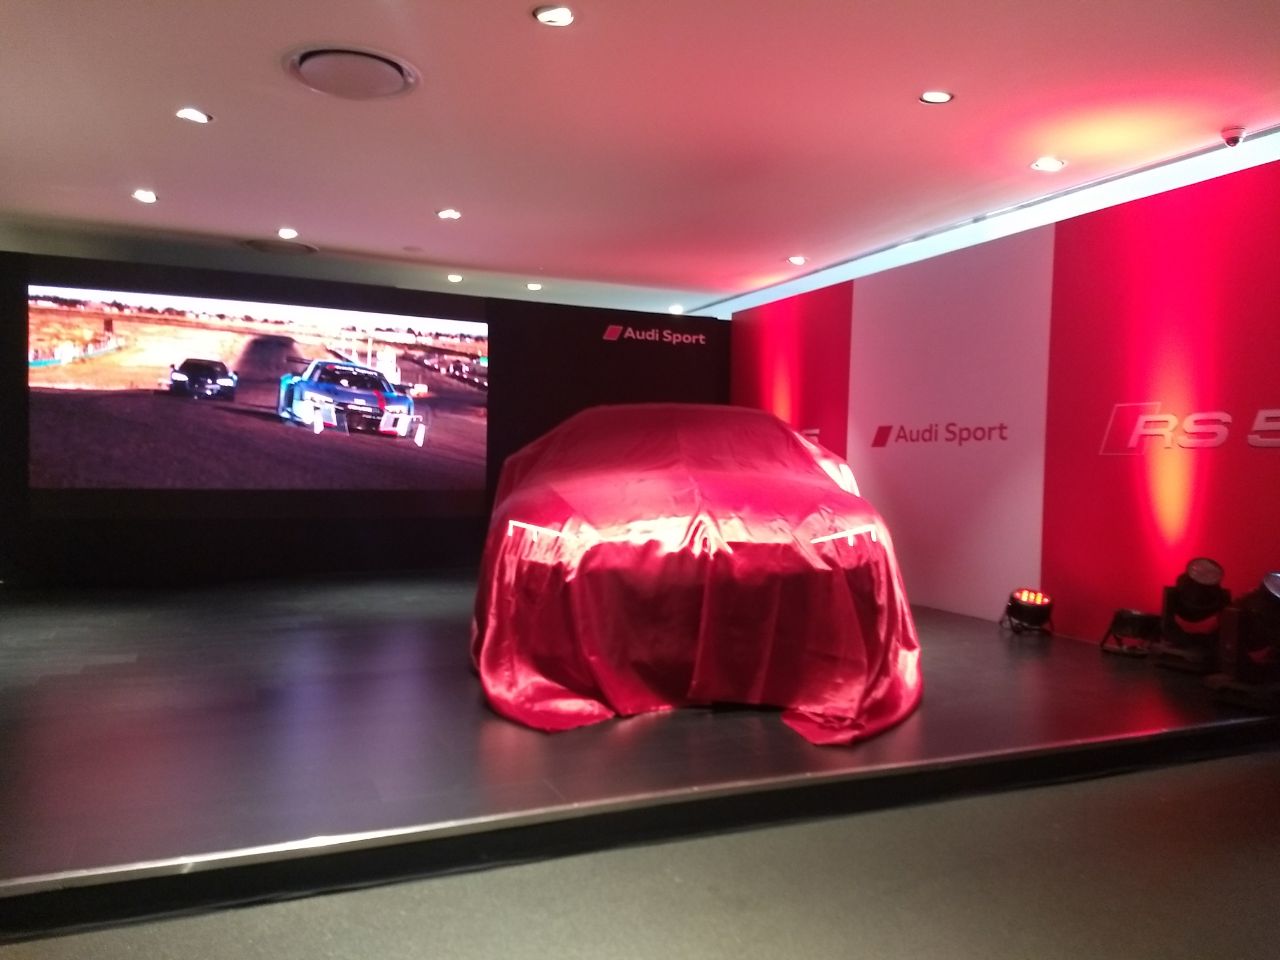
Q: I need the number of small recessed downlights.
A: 11